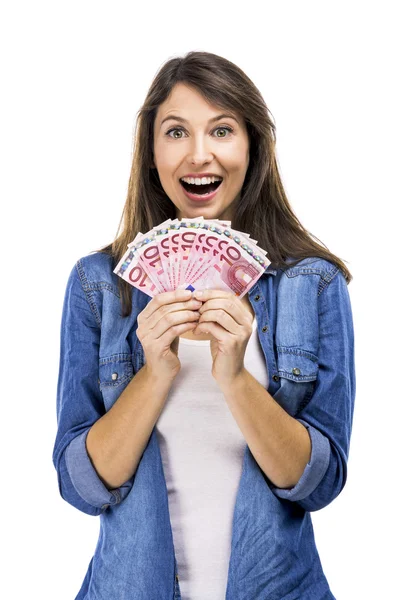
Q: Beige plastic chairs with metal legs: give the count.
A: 0